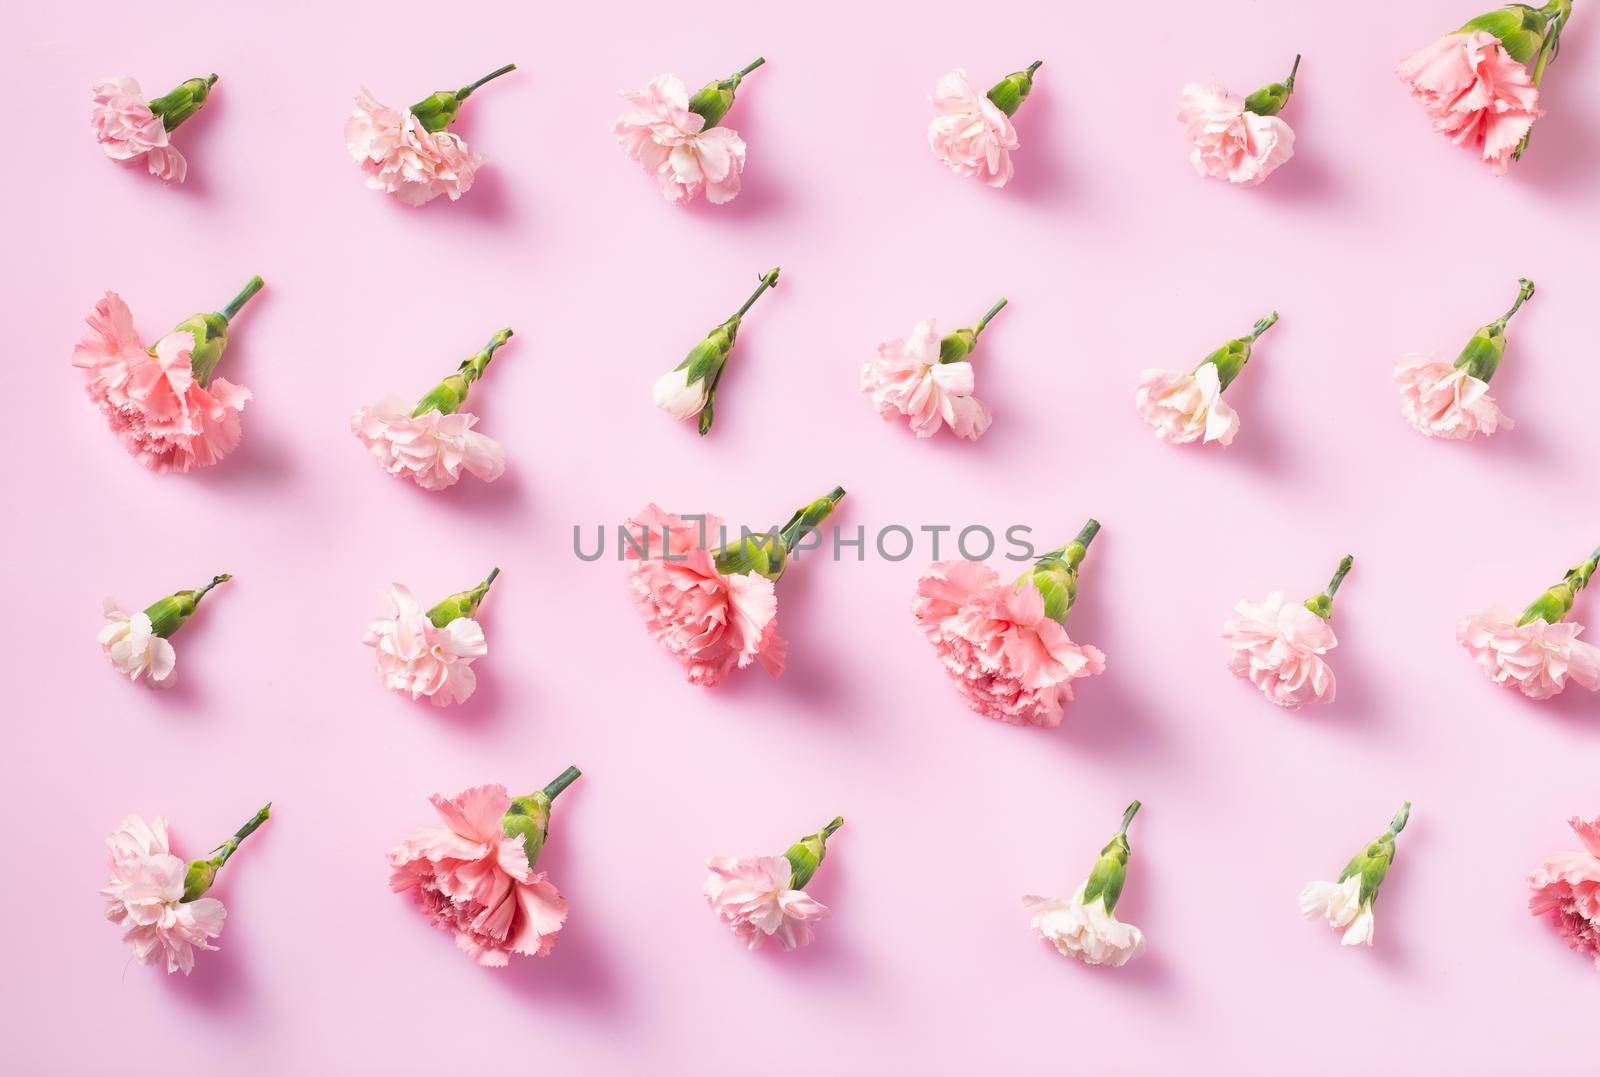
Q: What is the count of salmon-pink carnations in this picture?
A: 6